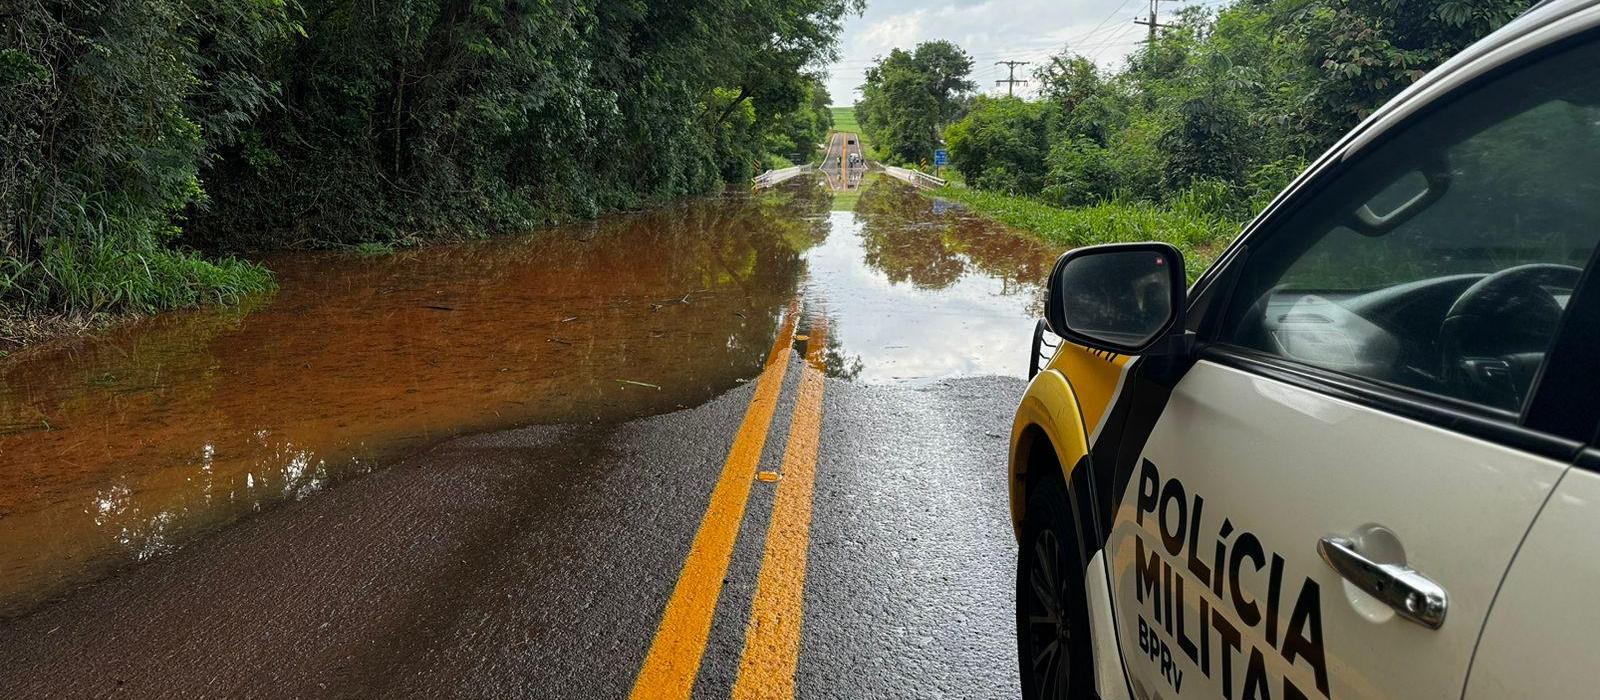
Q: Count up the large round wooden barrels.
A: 0